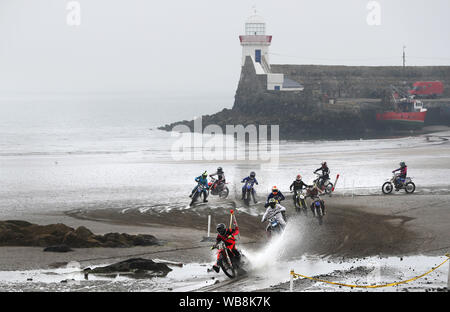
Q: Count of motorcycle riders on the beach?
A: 10